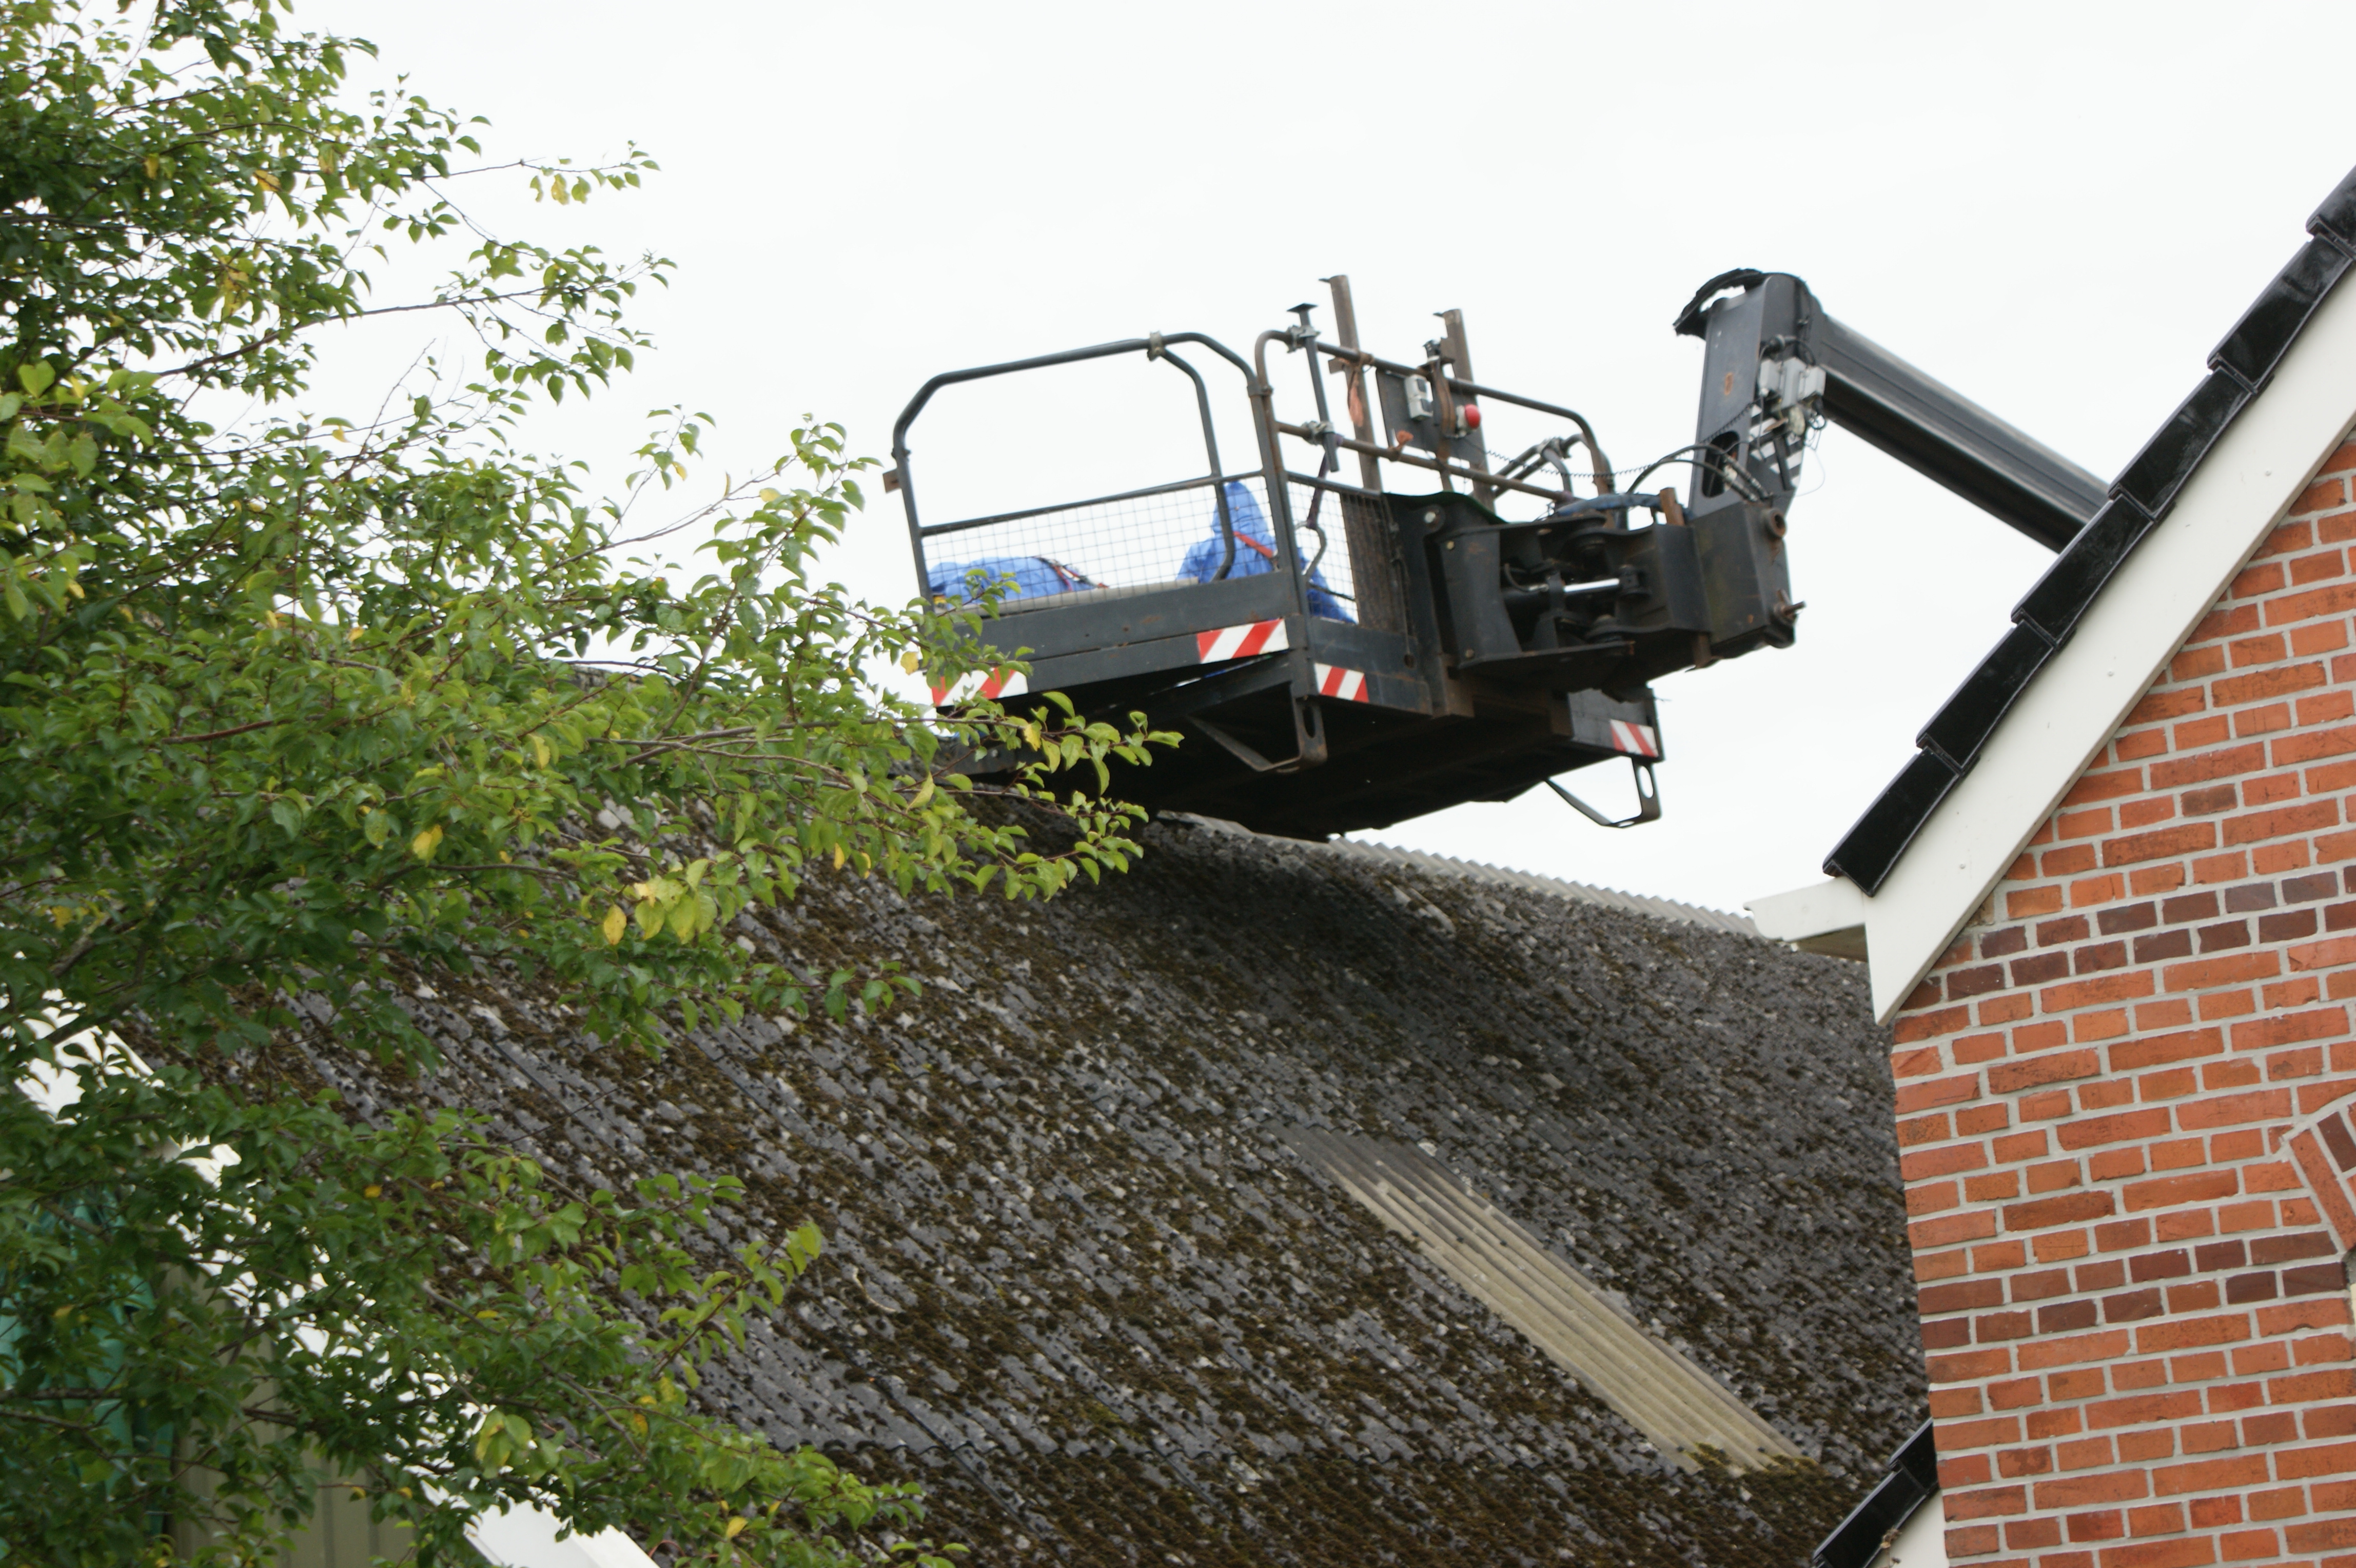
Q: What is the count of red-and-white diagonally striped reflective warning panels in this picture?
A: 4